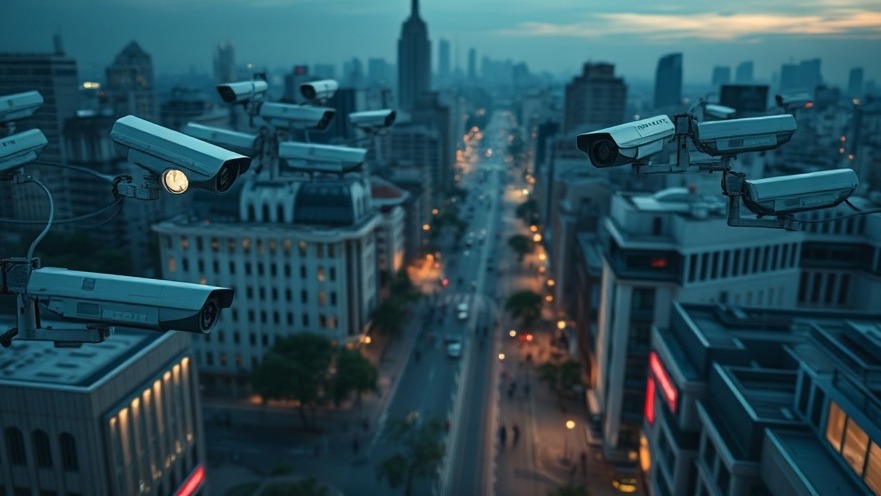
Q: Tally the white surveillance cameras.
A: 15